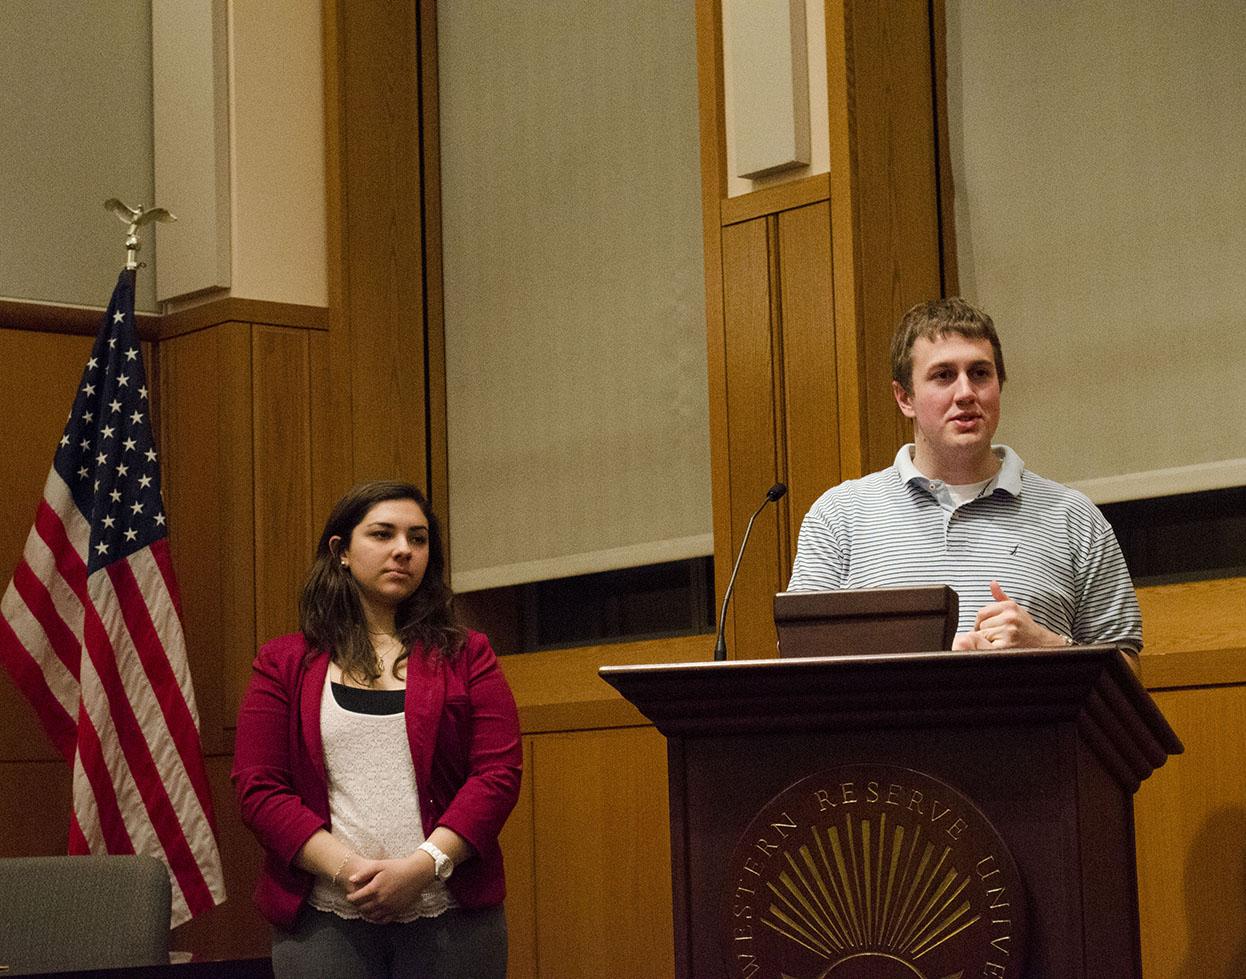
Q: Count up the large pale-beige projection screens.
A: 2